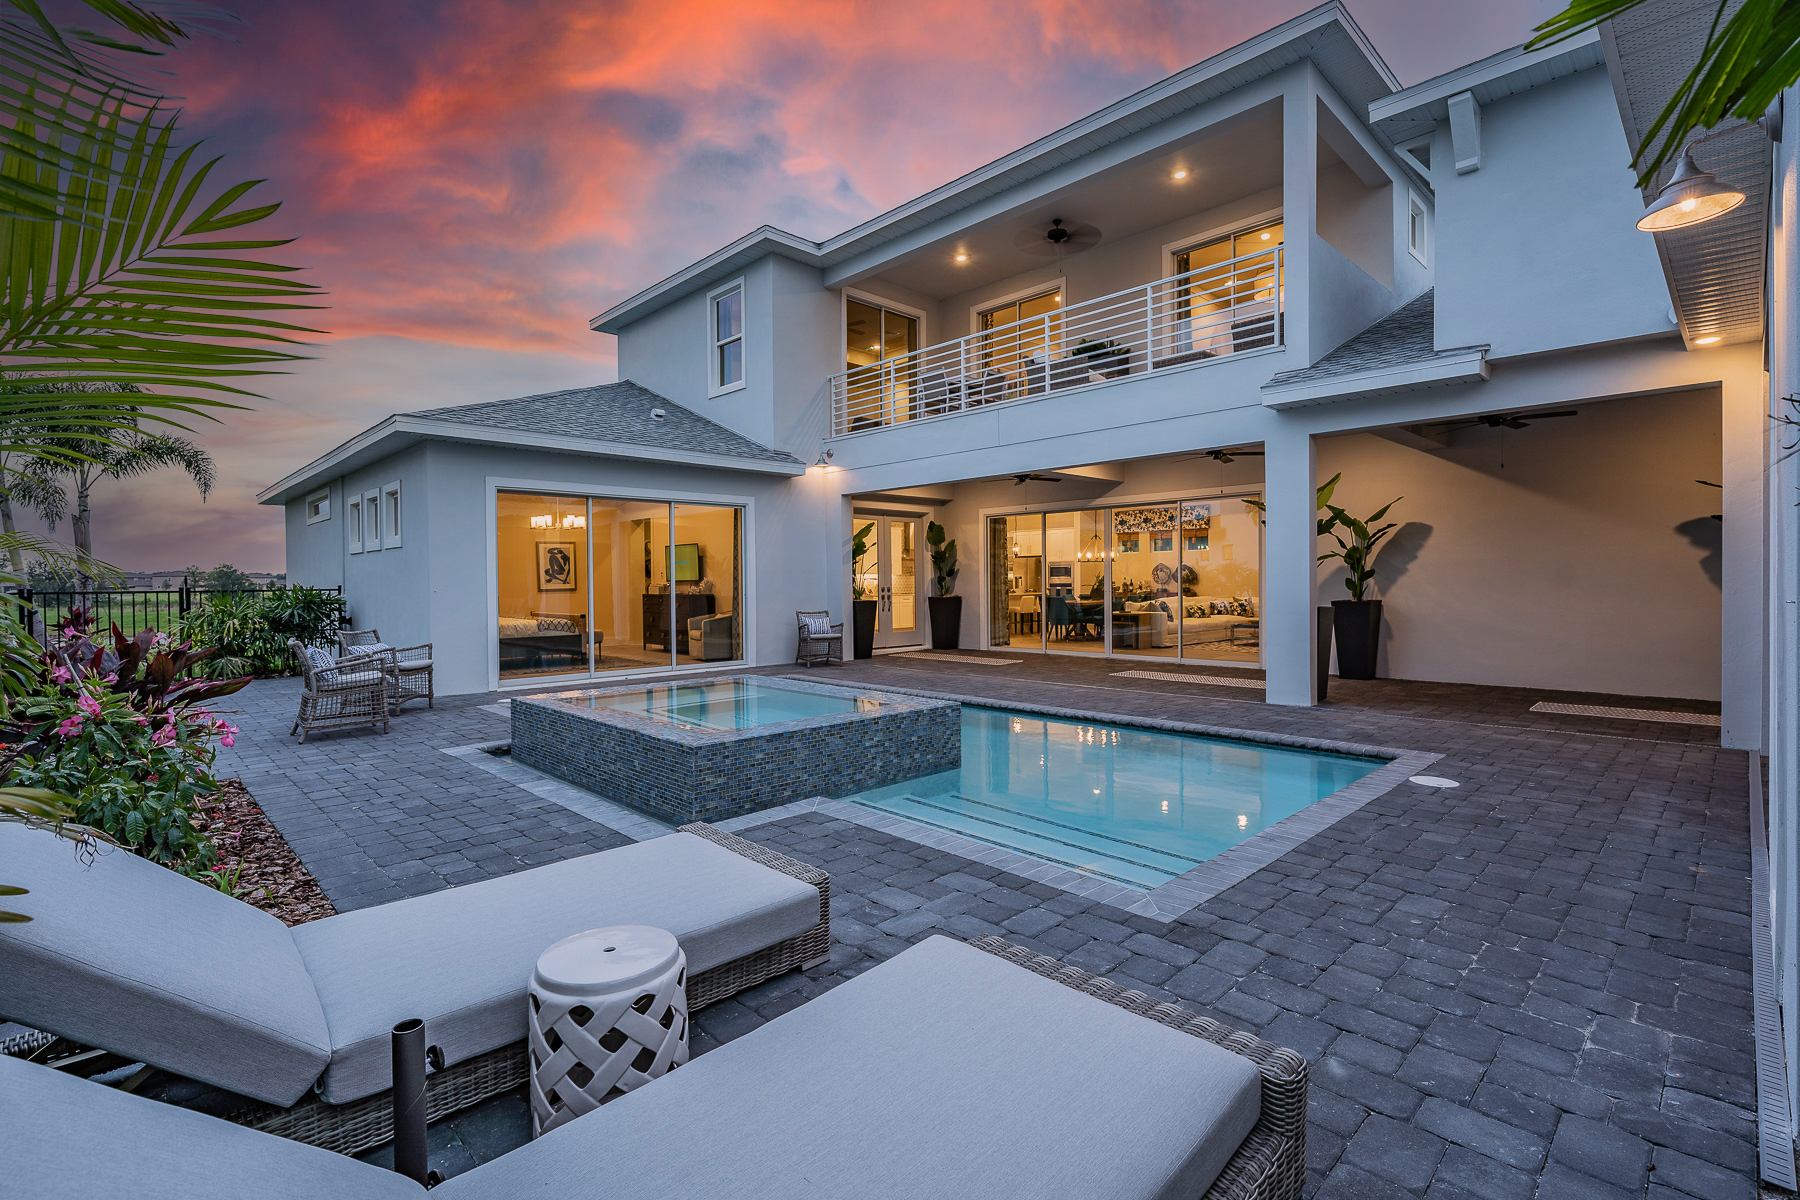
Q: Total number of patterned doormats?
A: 3